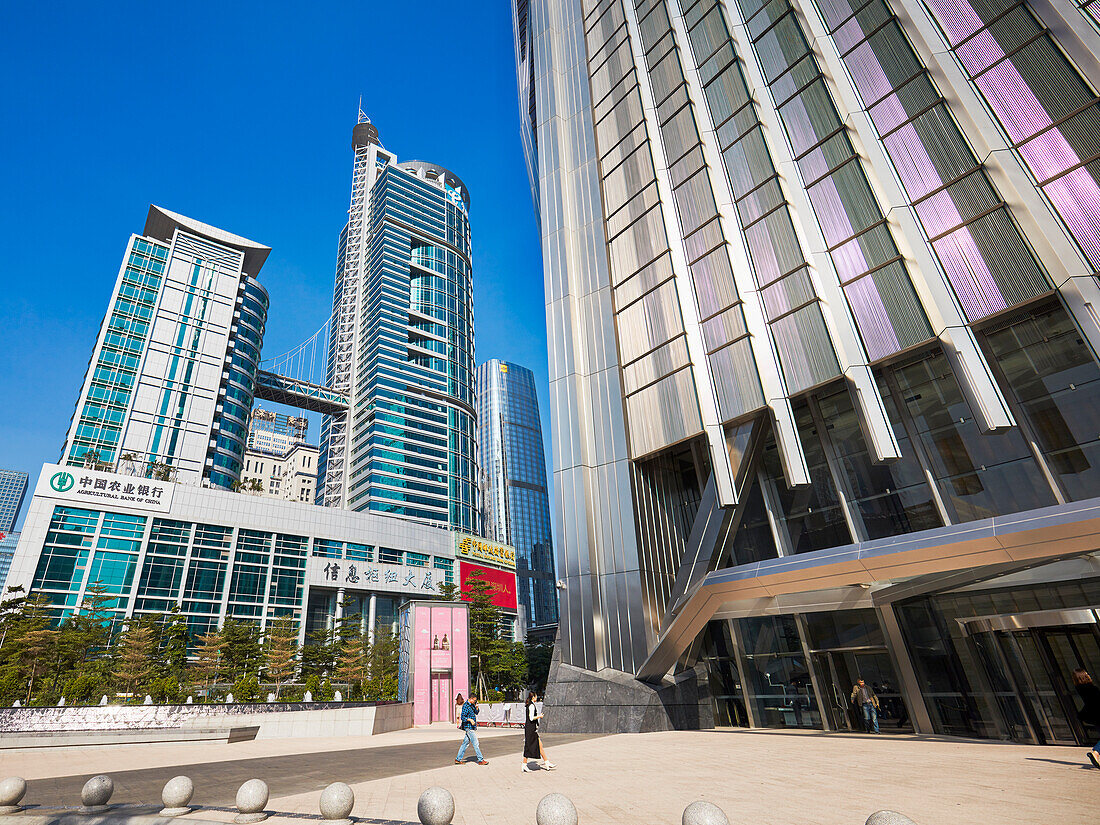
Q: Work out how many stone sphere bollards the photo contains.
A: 9